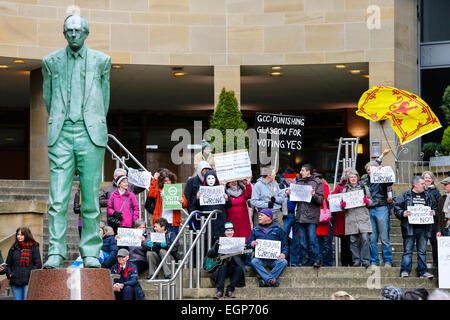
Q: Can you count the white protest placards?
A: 13